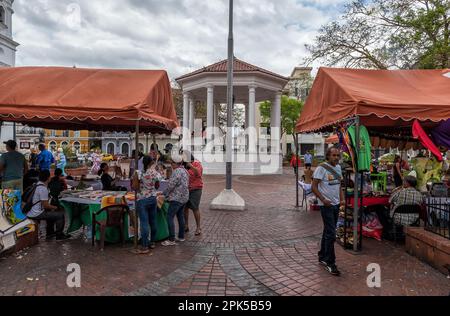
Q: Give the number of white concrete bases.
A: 1